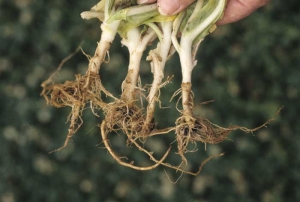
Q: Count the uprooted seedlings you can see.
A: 4